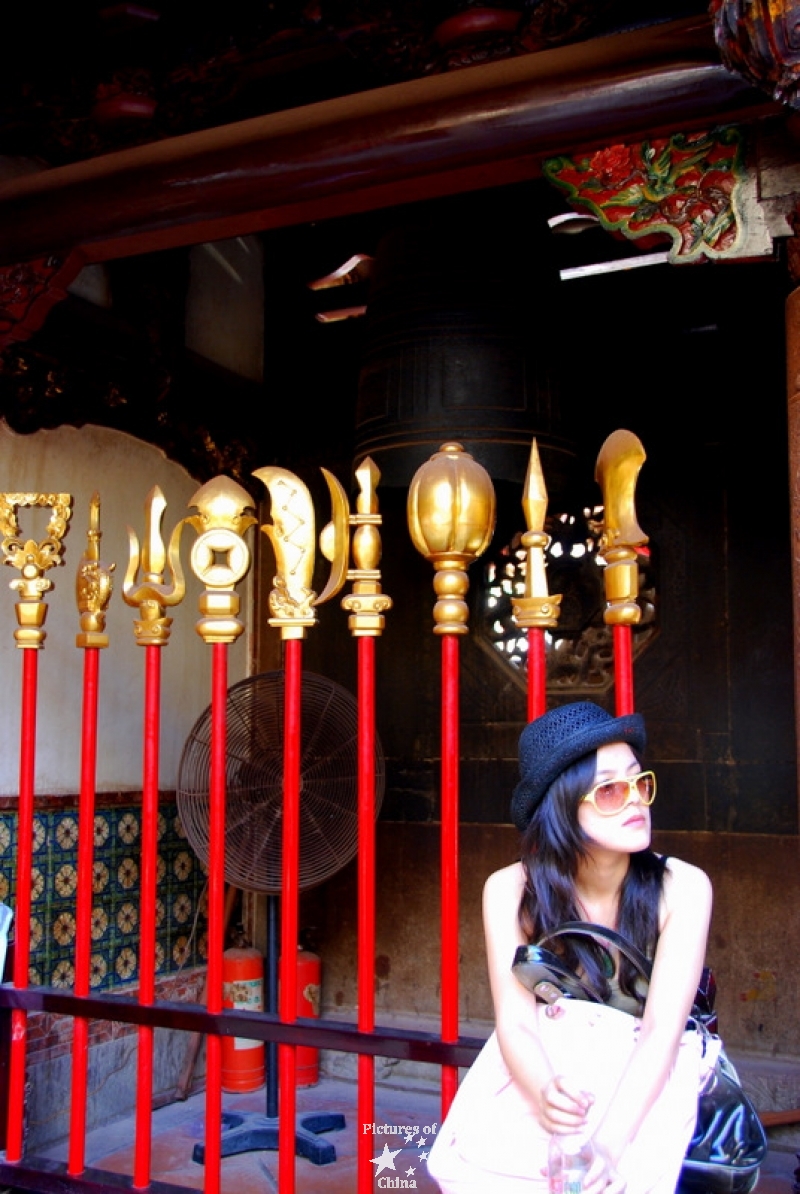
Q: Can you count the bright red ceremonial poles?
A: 9